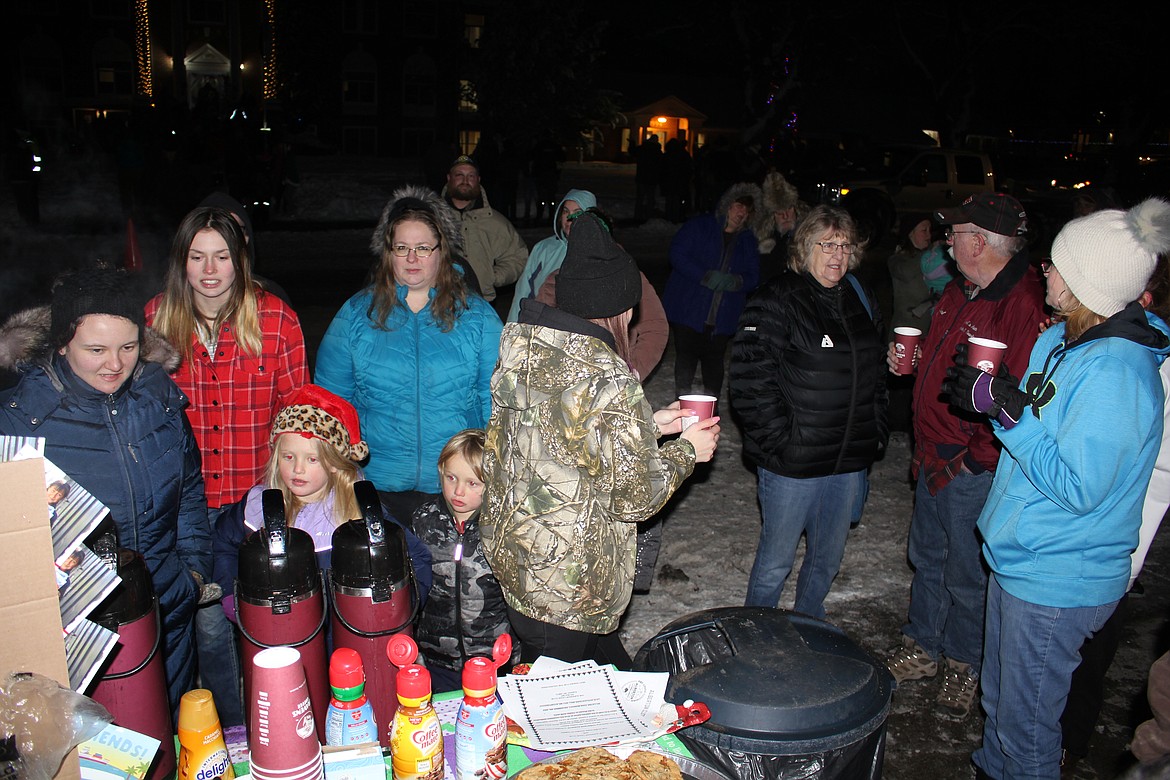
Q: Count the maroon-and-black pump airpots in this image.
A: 3